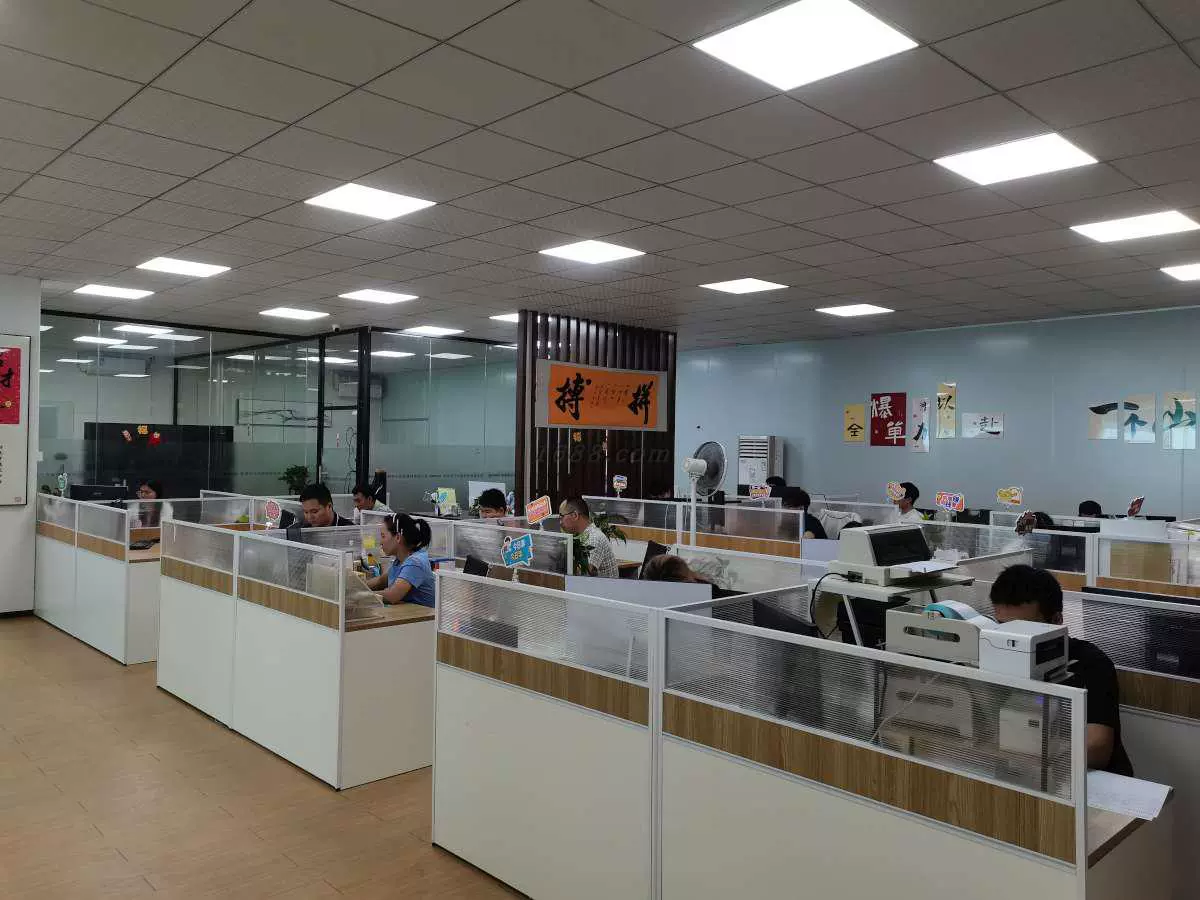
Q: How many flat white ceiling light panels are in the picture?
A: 14